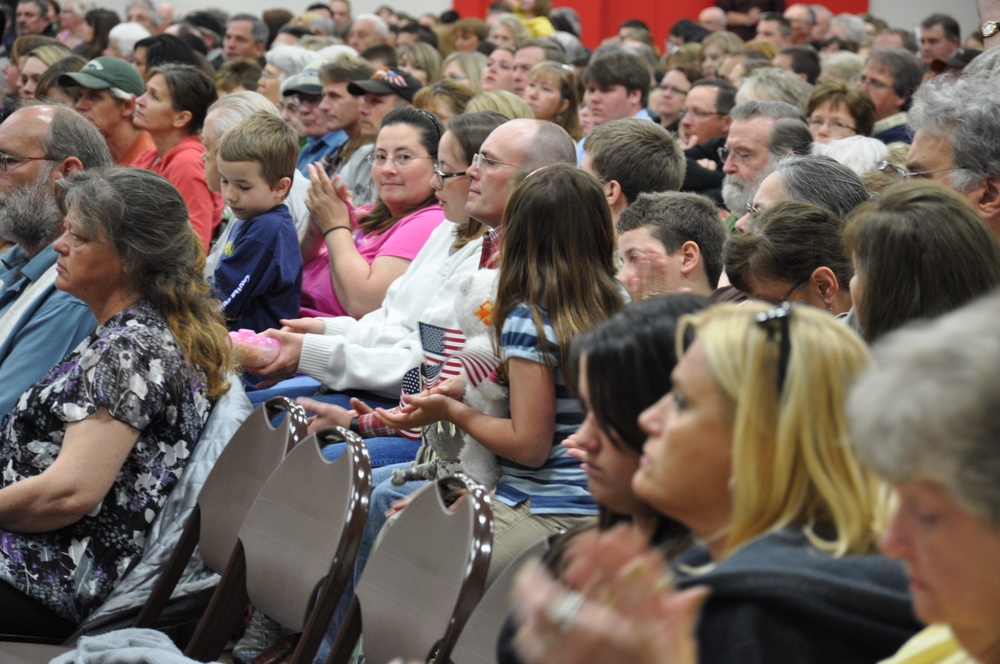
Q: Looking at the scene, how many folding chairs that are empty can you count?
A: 4